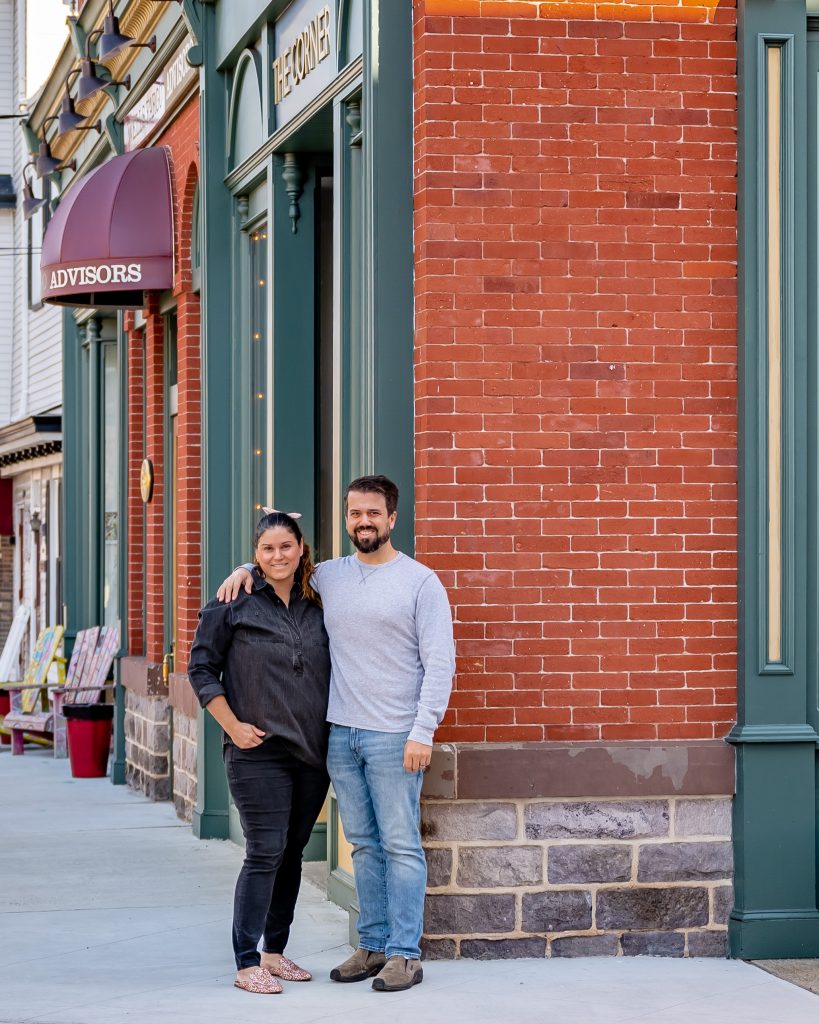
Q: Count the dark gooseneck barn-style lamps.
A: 5